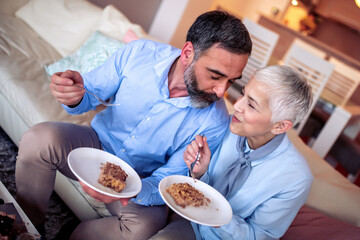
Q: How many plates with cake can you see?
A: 2